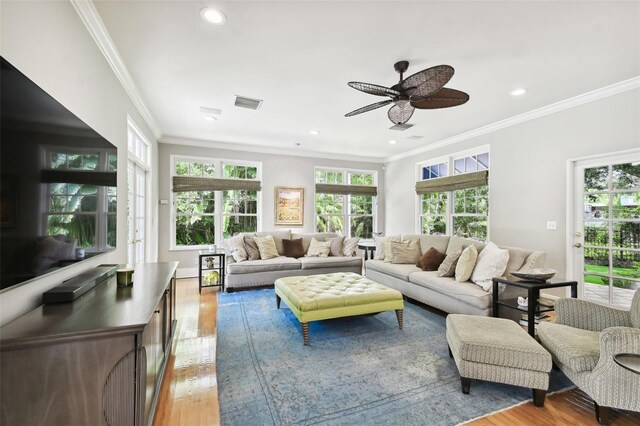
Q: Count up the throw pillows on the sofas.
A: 14